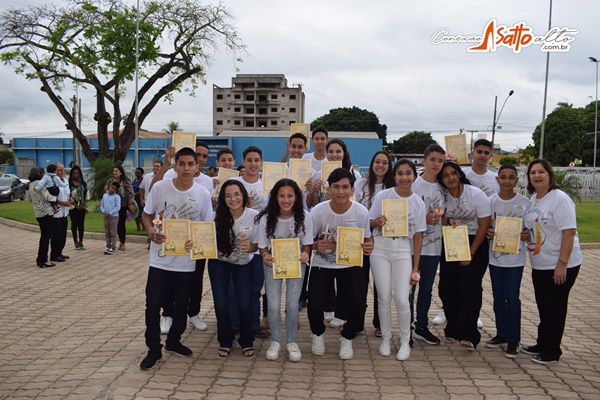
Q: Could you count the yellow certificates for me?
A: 14